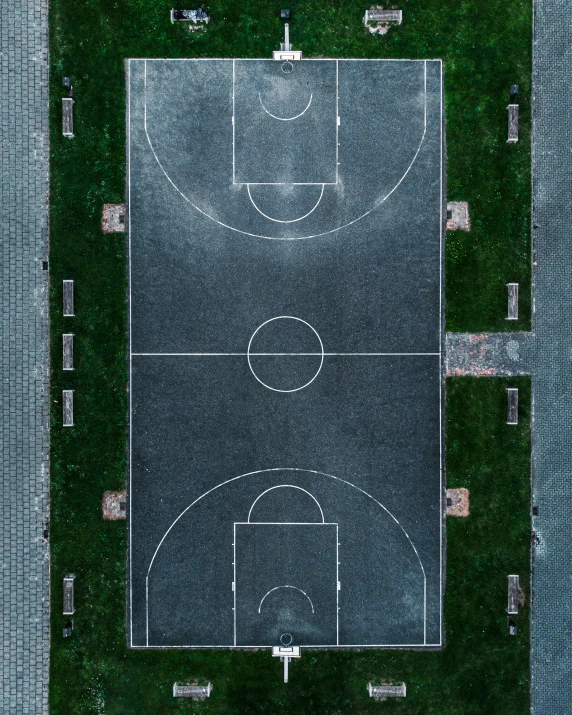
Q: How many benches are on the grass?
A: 13